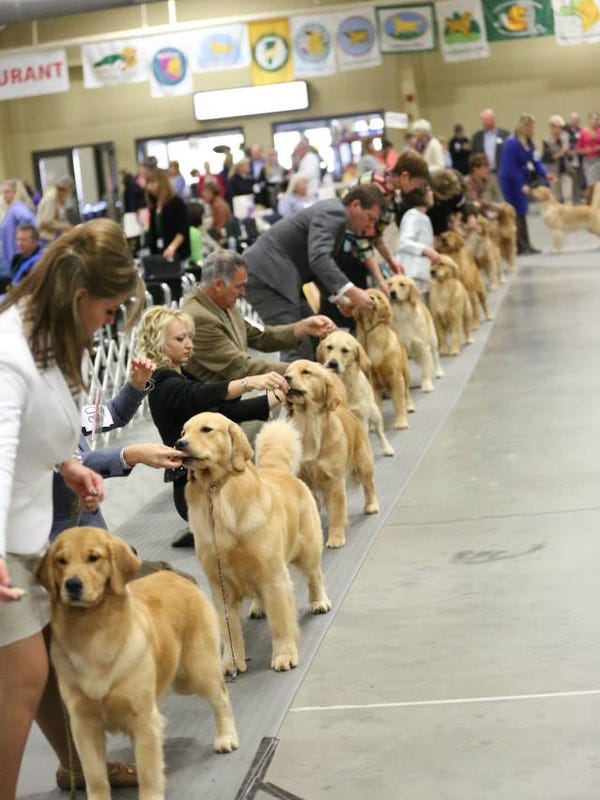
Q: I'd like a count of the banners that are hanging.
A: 11